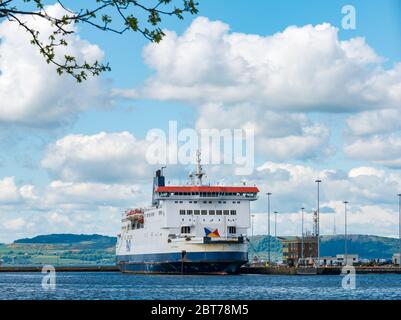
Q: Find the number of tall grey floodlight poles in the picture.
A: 7